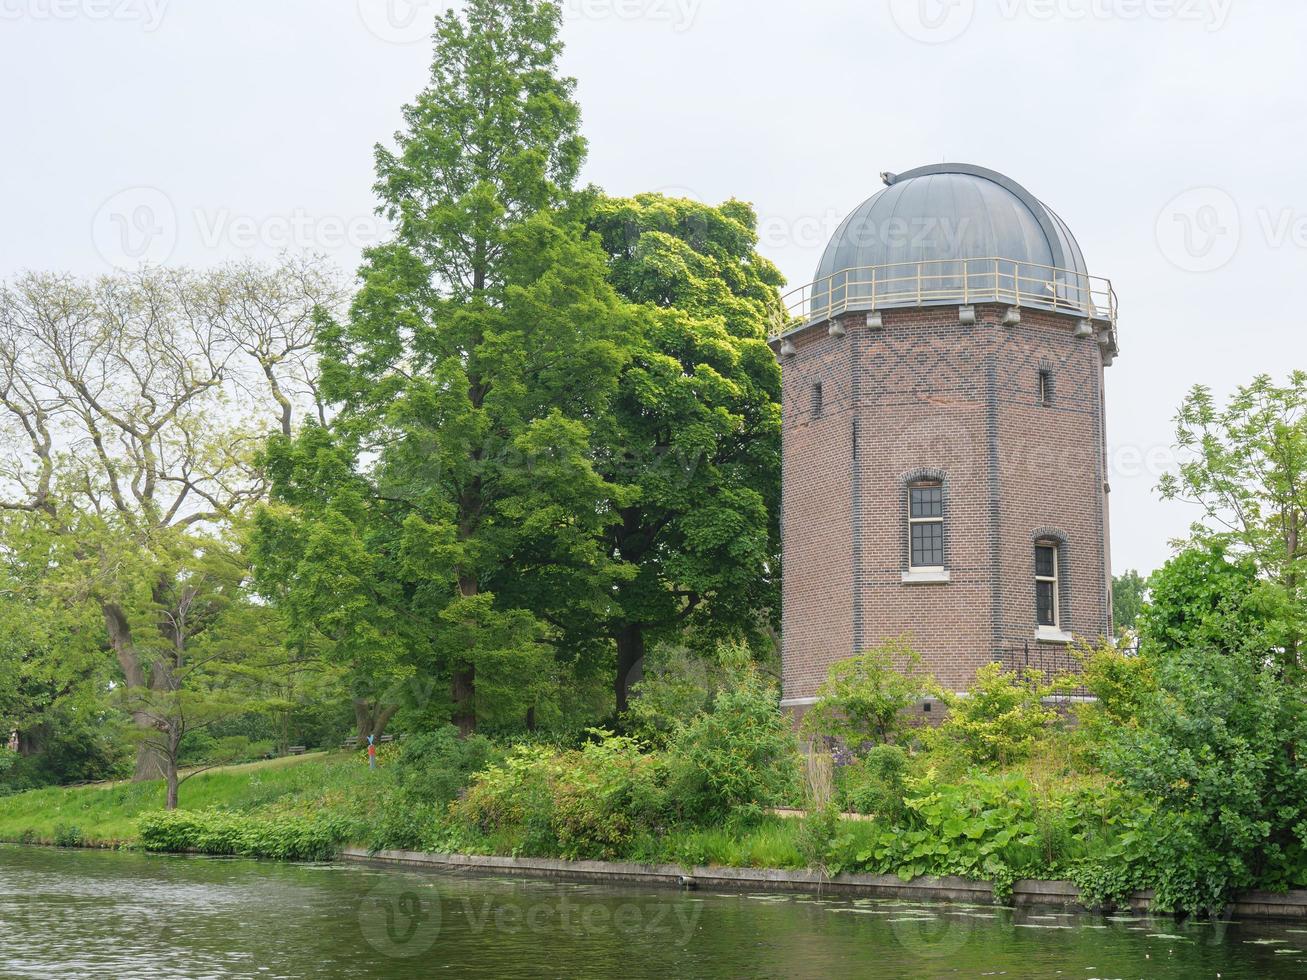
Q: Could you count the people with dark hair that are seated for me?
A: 0